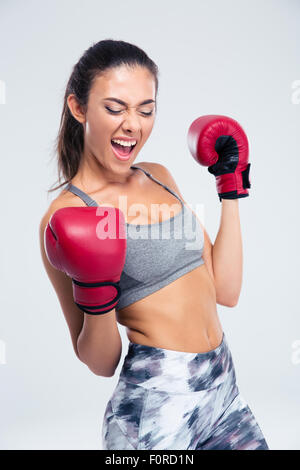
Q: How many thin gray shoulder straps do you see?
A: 2